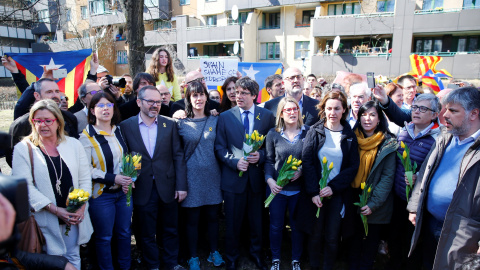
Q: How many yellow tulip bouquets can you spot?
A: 7